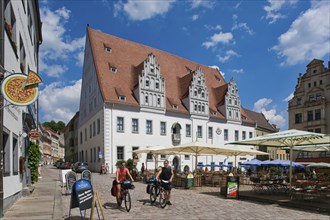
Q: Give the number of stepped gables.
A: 3